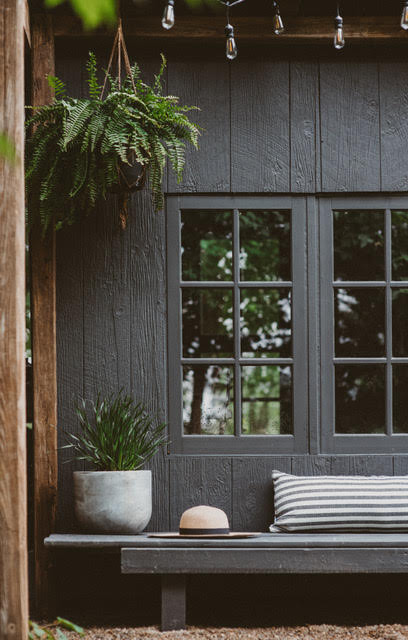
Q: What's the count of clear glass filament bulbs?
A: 5